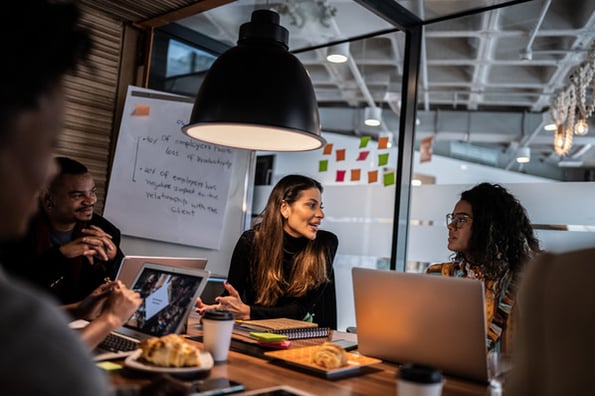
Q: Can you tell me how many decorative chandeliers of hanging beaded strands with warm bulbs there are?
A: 1